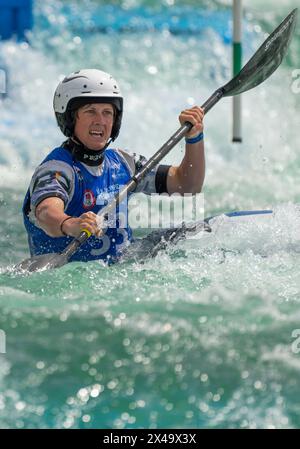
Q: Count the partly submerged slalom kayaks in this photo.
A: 1